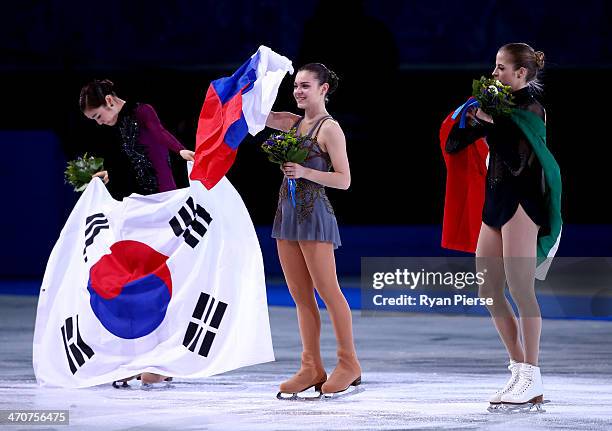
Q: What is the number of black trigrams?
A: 4